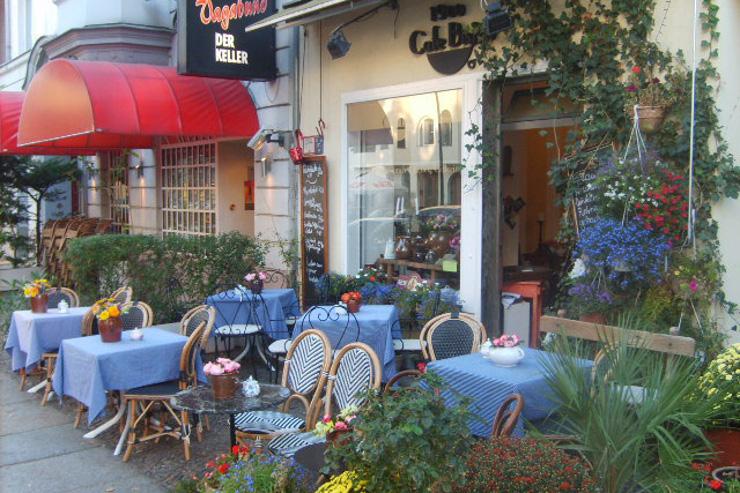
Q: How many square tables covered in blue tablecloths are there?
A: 5